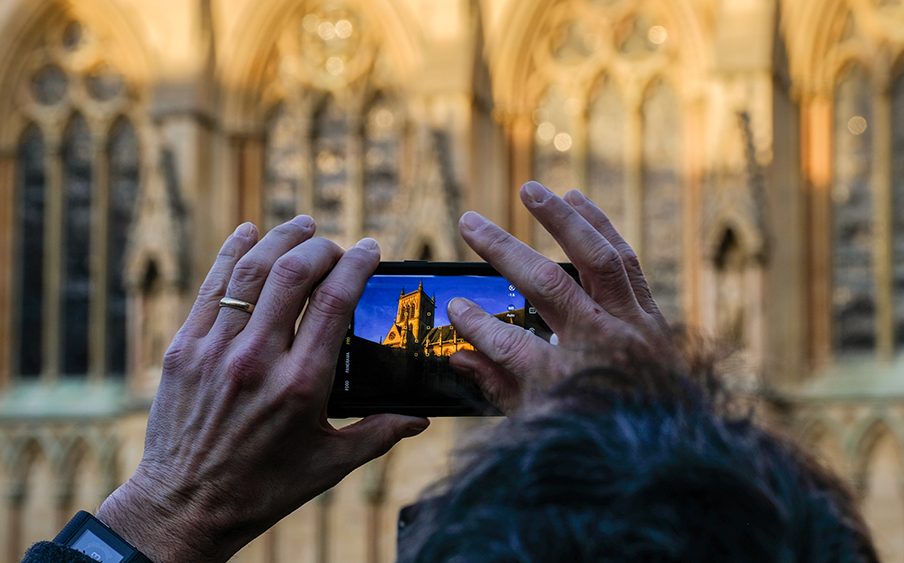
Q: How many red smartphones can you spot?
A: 0